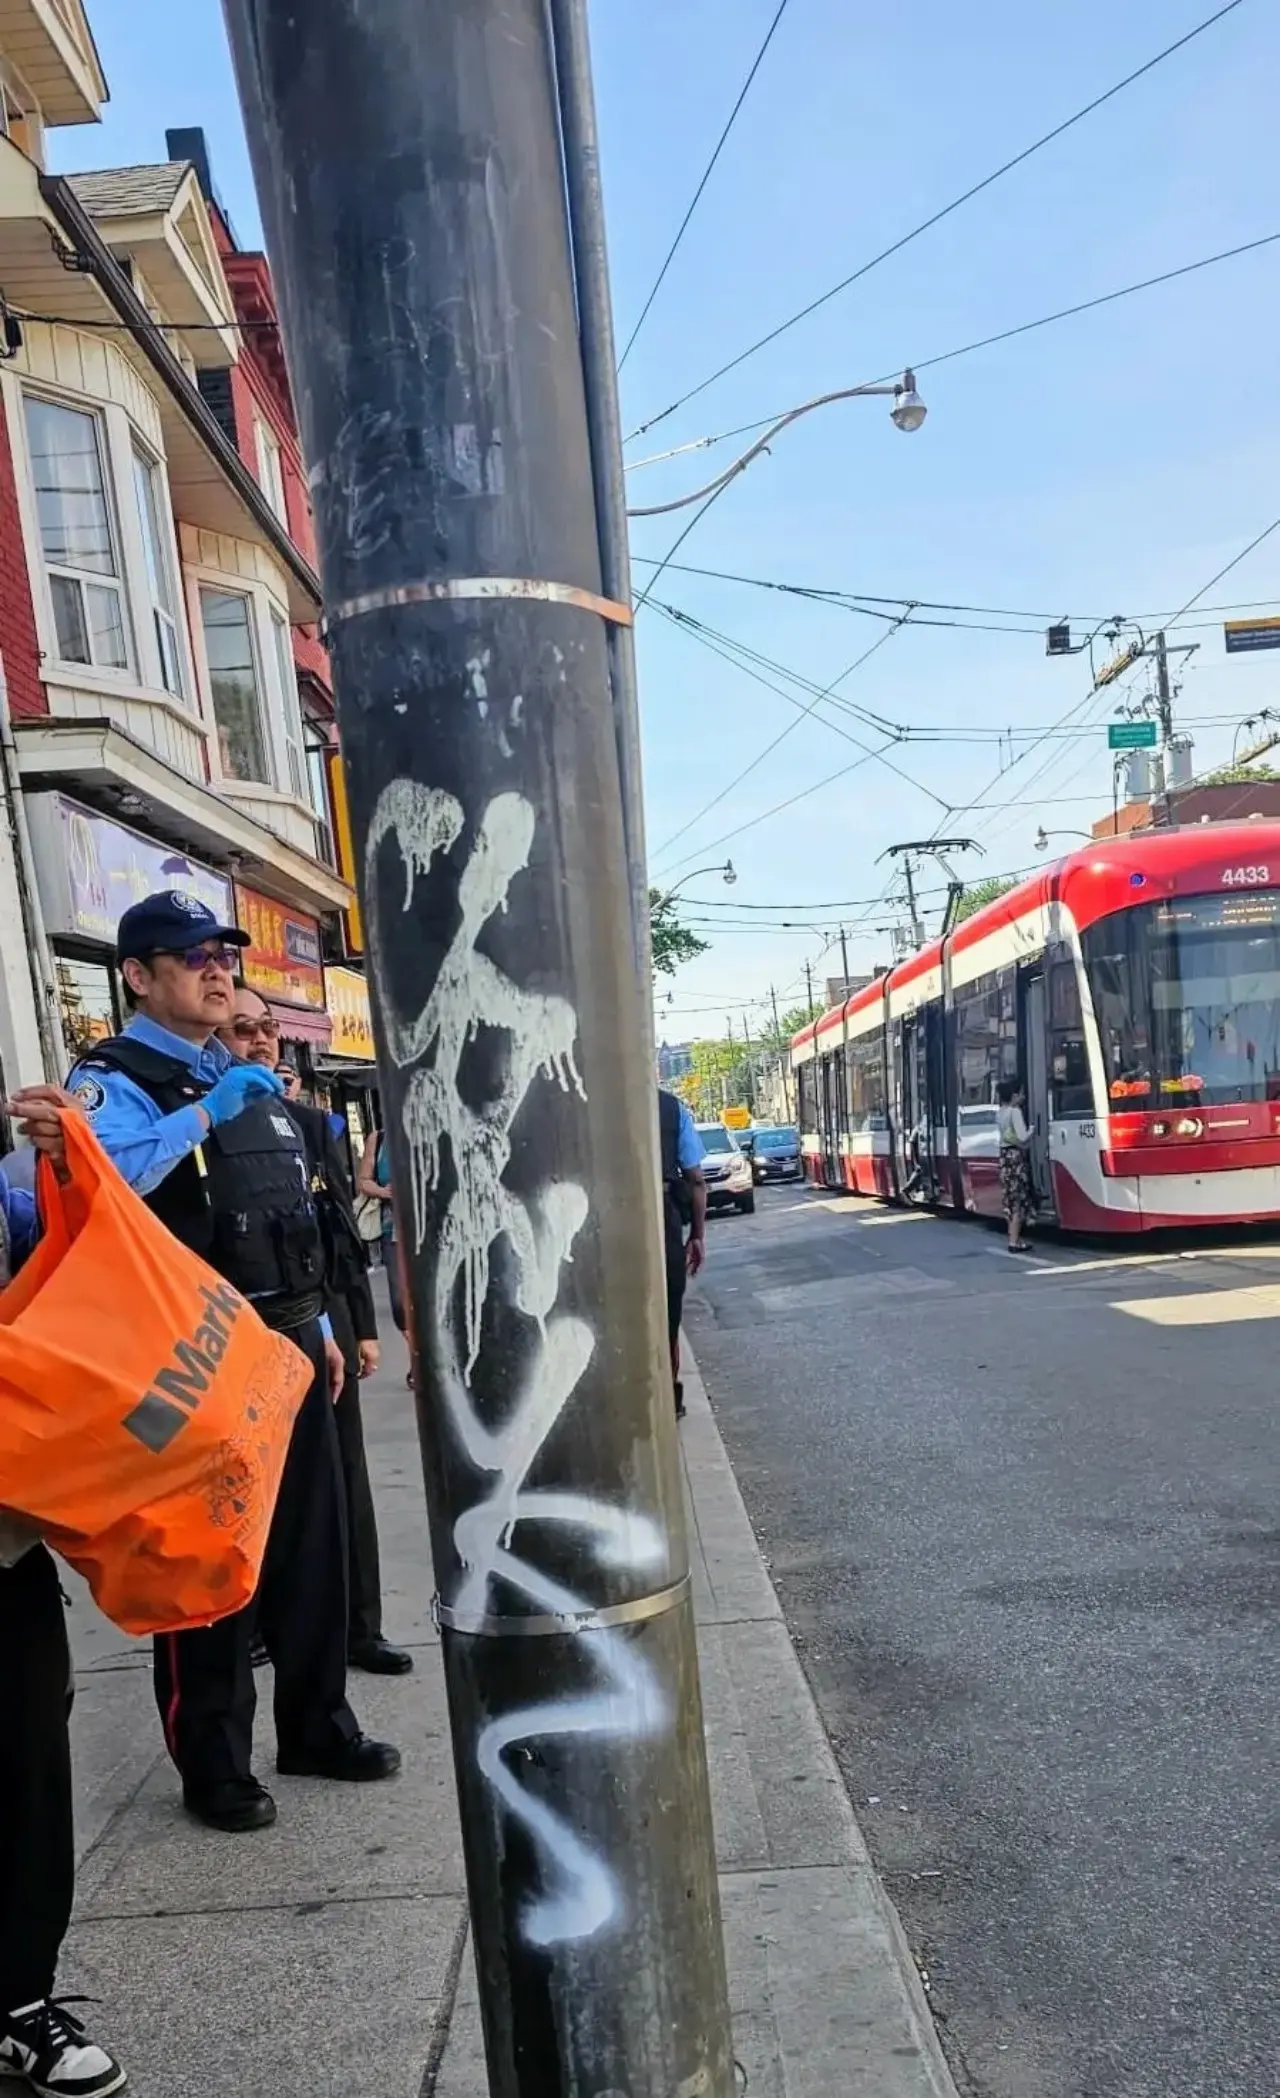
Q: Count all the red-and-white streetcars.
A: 1